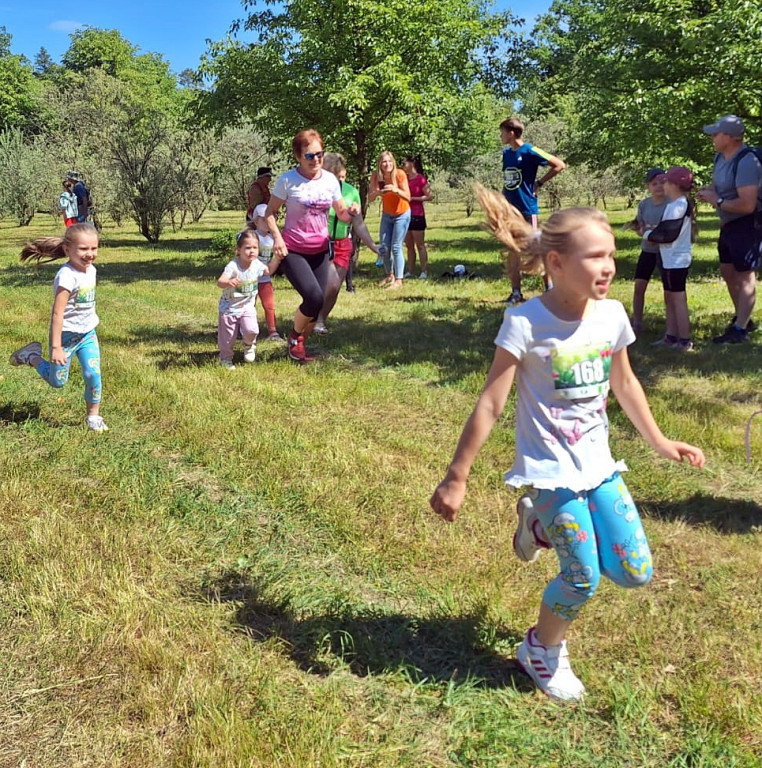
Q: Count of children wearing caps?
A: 3